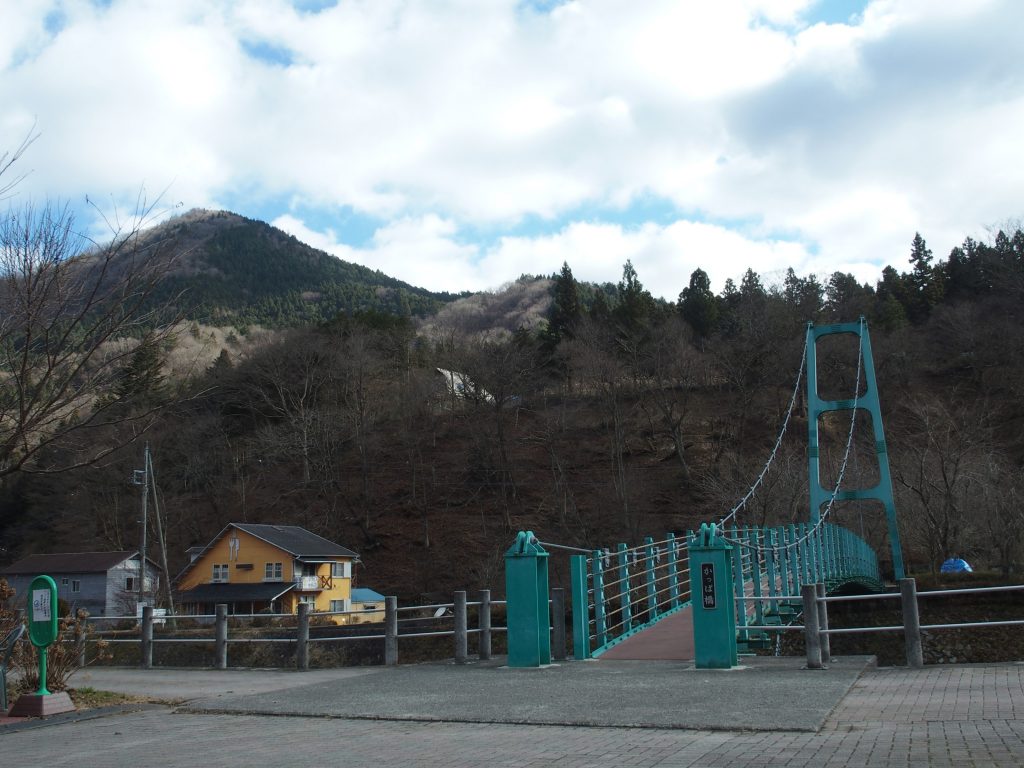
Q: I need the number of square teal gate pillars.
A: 2